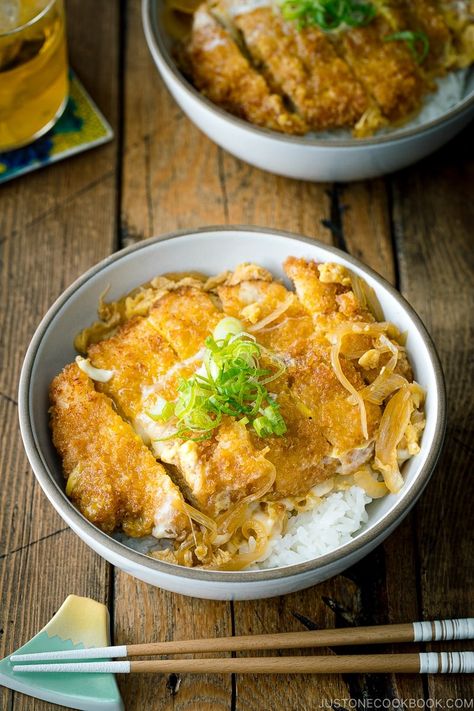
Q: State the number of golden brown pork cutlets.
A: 2